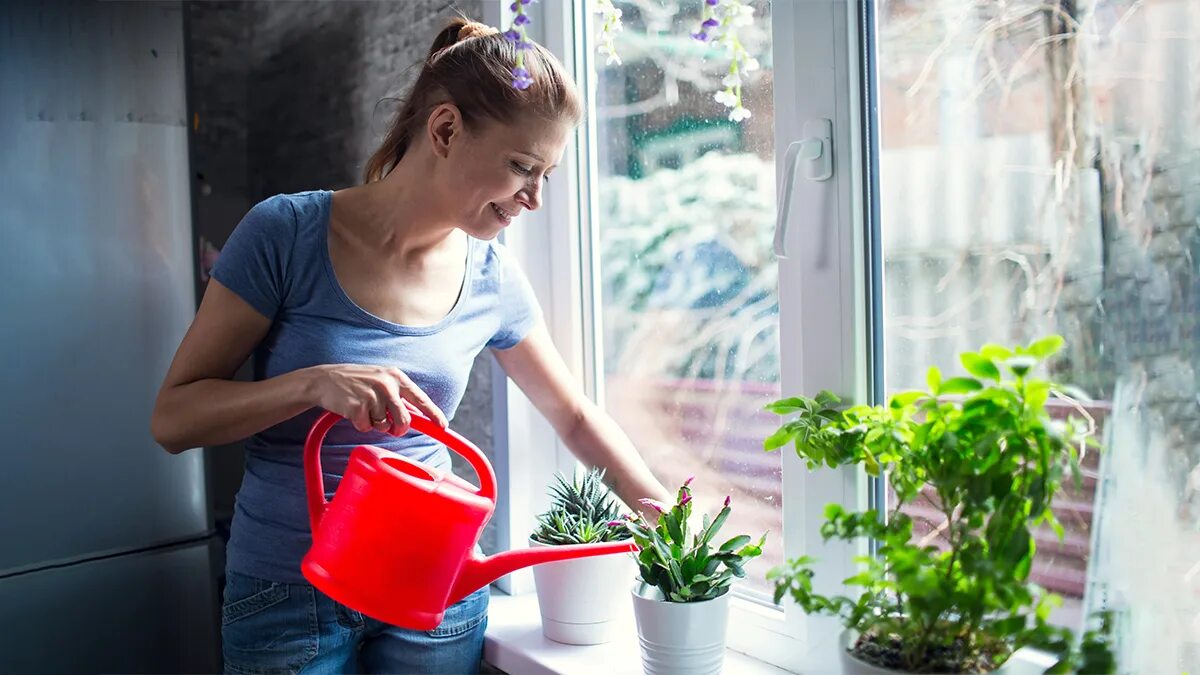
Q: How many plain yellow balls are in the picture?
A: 0